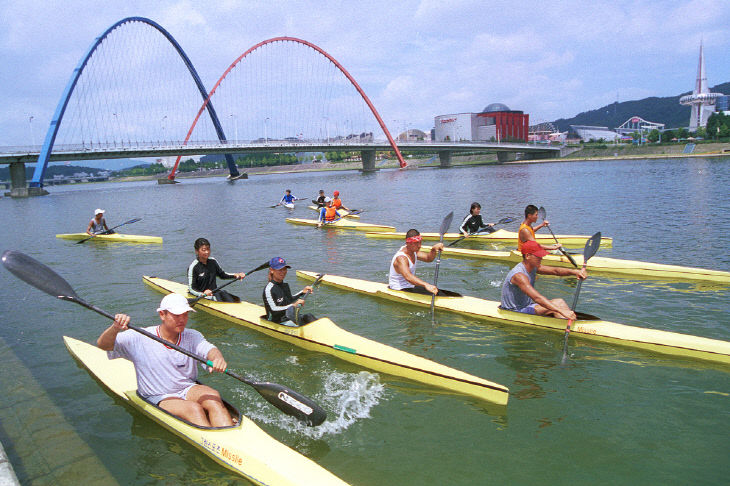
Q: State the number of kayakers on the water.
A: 12